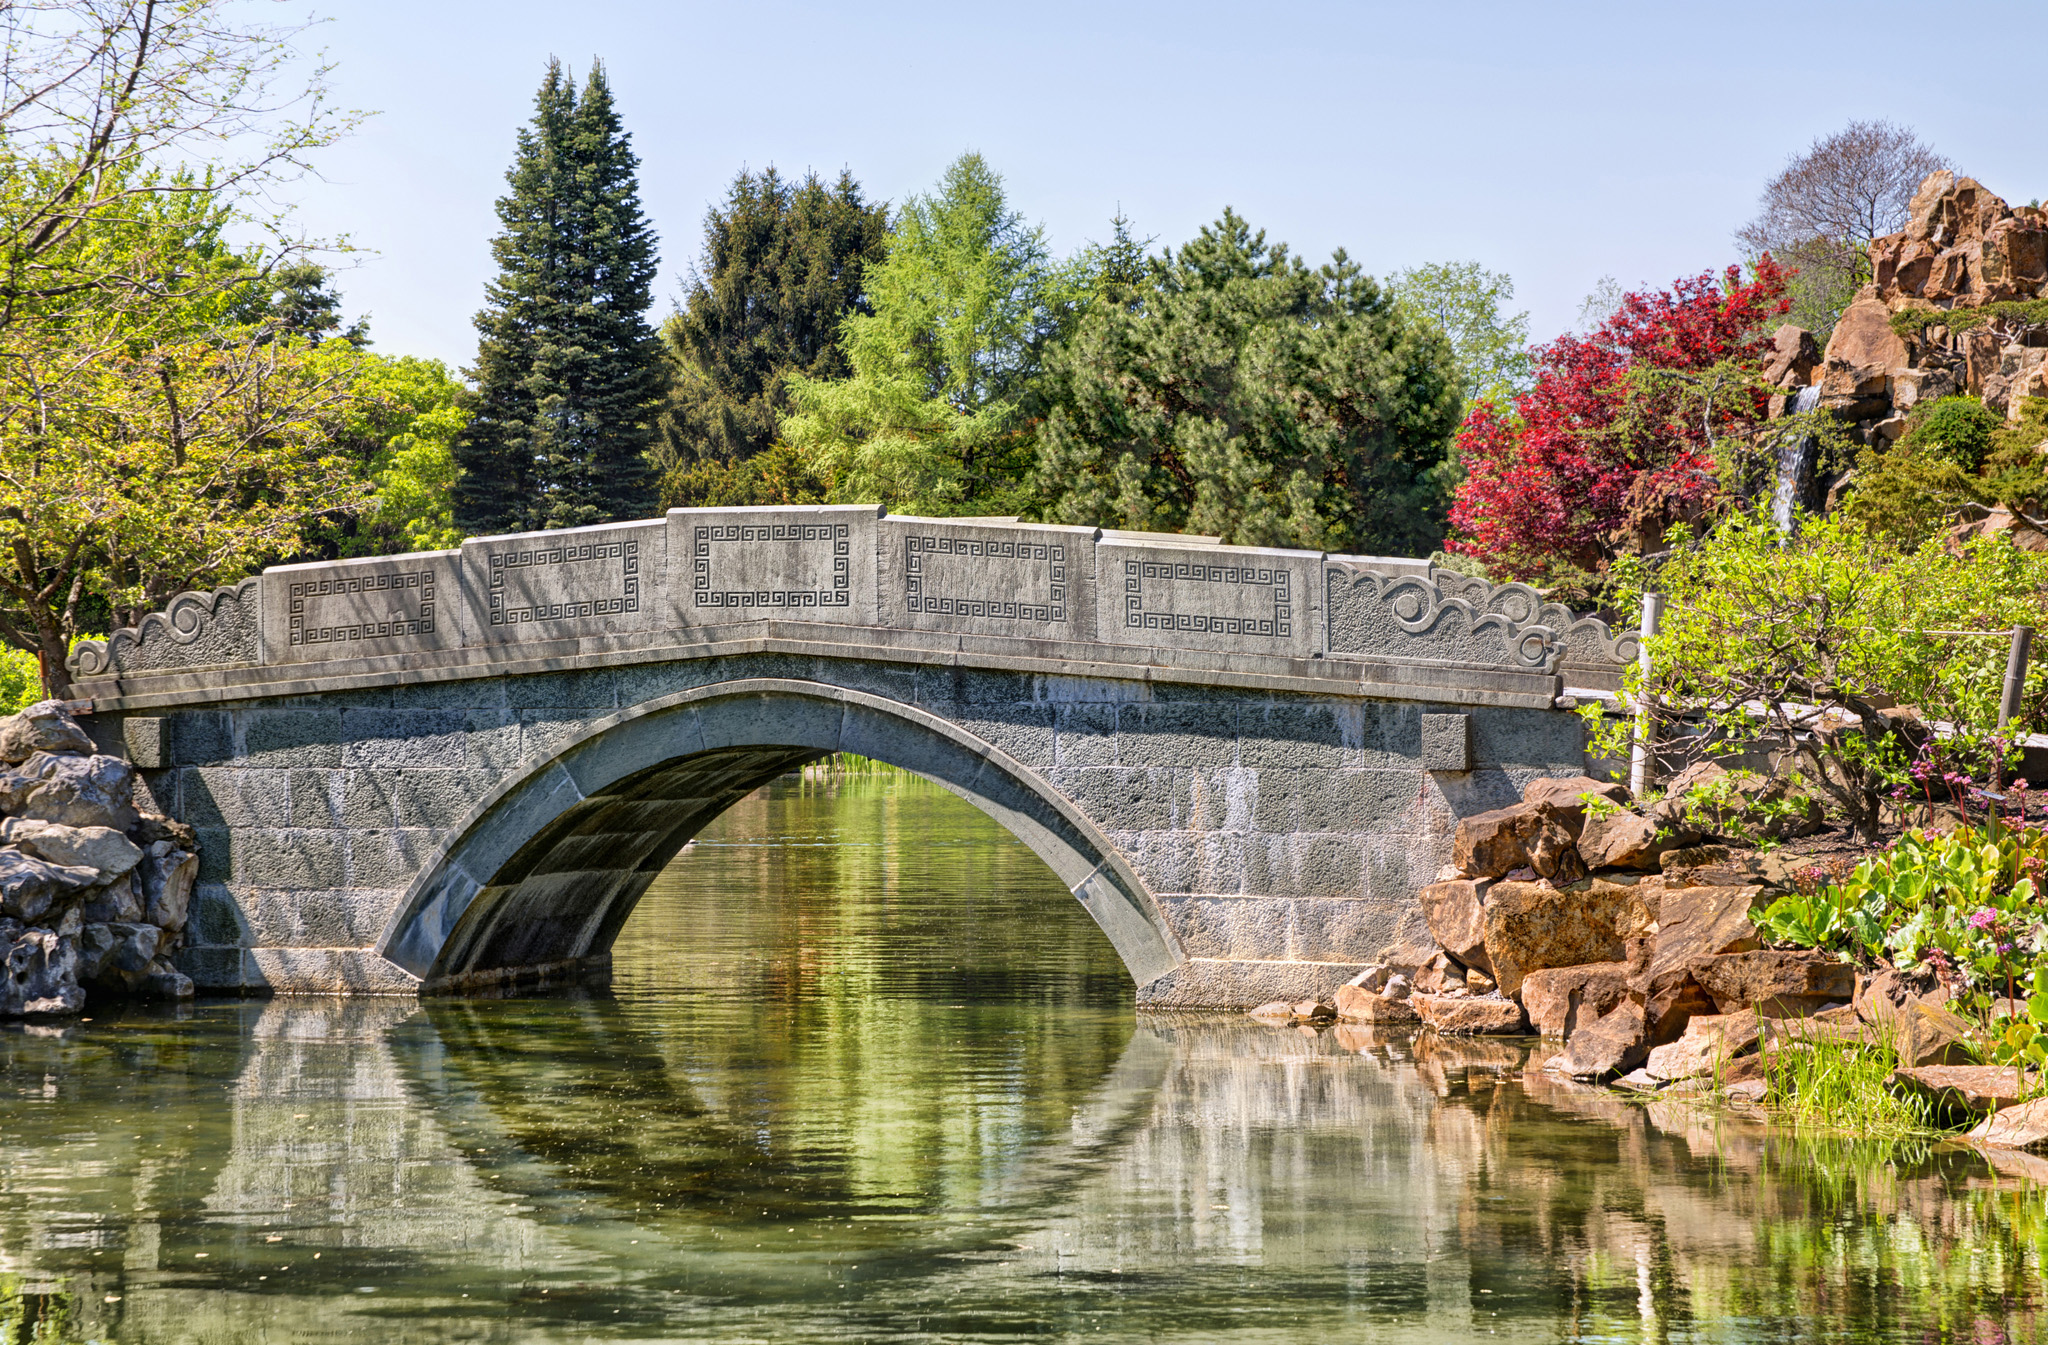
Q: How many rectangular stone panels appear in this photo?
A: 5